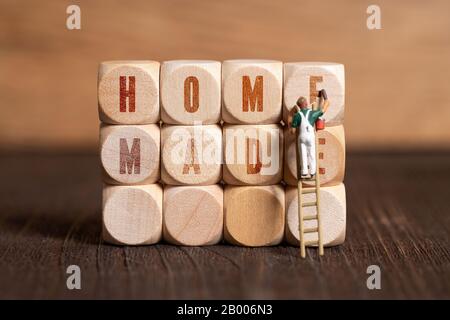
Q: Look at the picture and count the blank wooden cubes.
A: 4